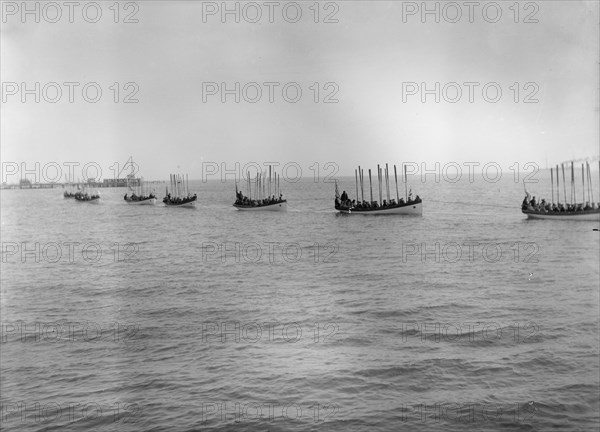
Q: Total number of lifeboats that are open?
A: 7